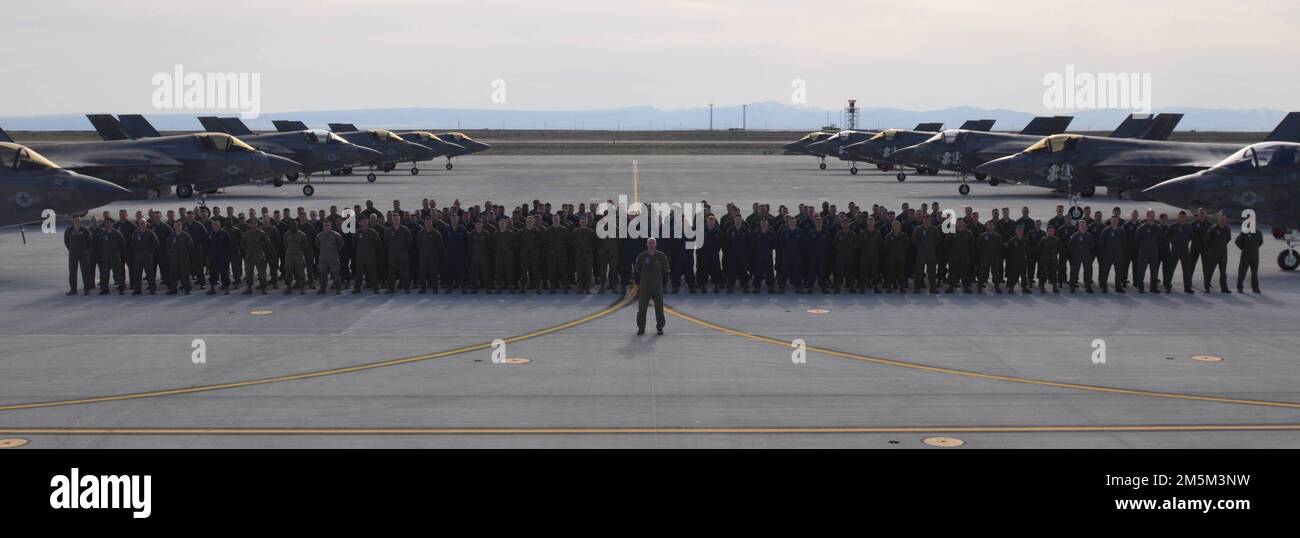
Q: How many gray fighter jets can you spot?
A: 12